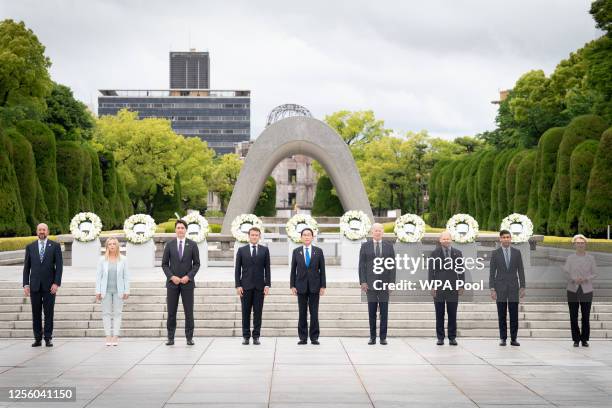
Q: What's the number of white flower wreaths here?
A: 9